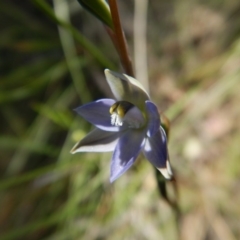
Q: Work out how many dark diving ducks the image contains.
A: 0